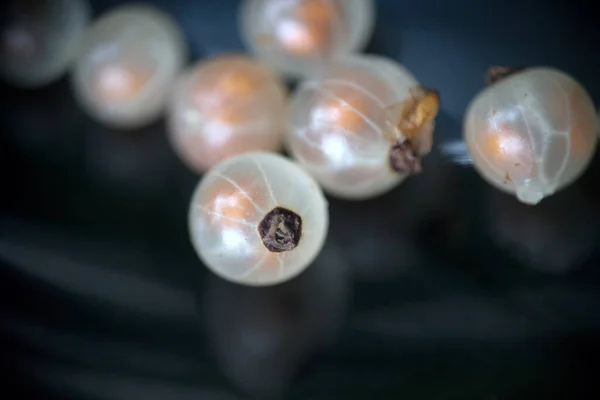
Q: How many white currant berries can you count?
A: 7